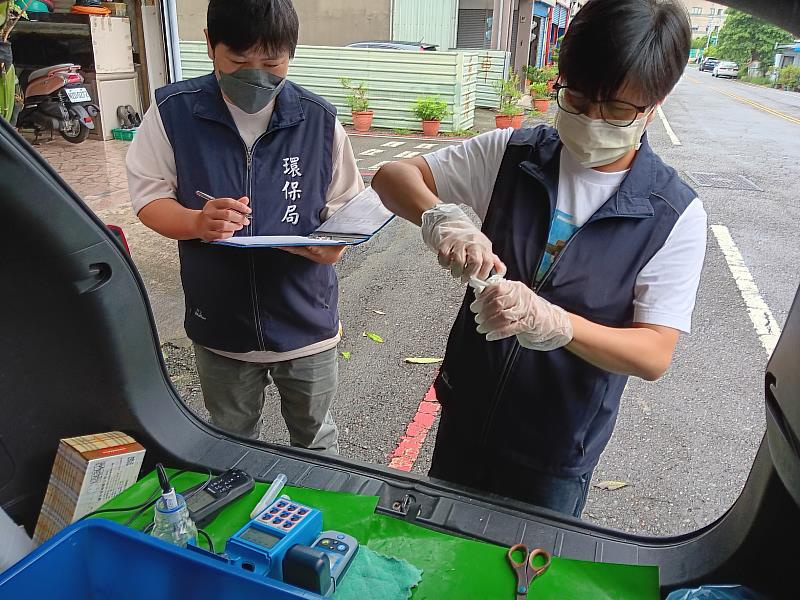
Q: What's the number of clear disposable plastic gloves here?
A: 2